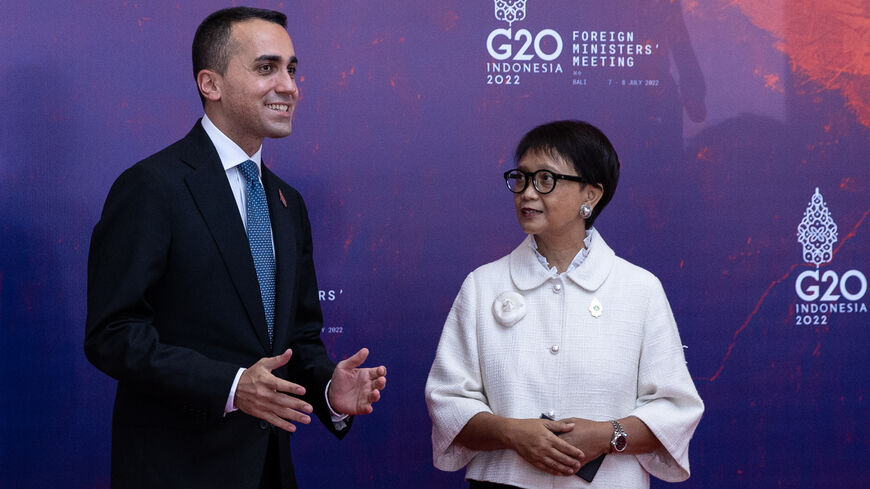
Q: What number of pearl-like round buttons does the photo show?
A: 3